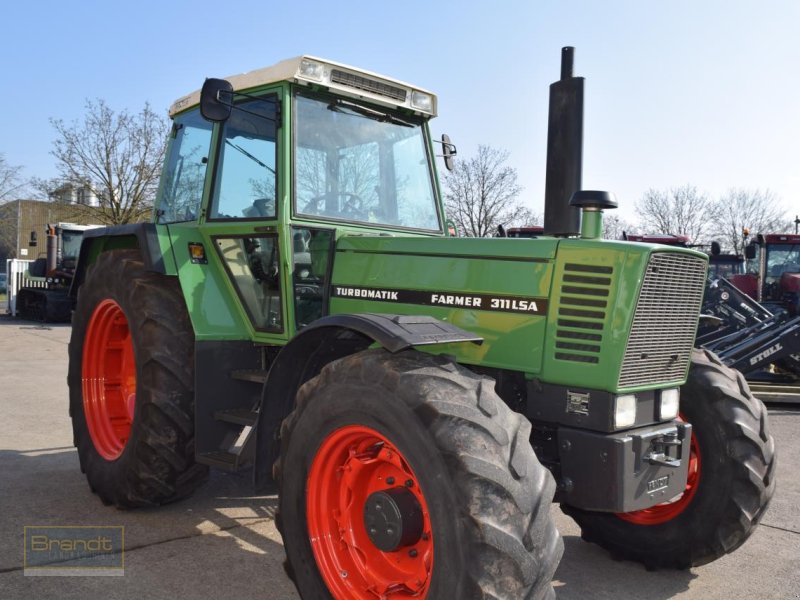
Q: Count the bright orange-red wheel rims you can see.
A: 3